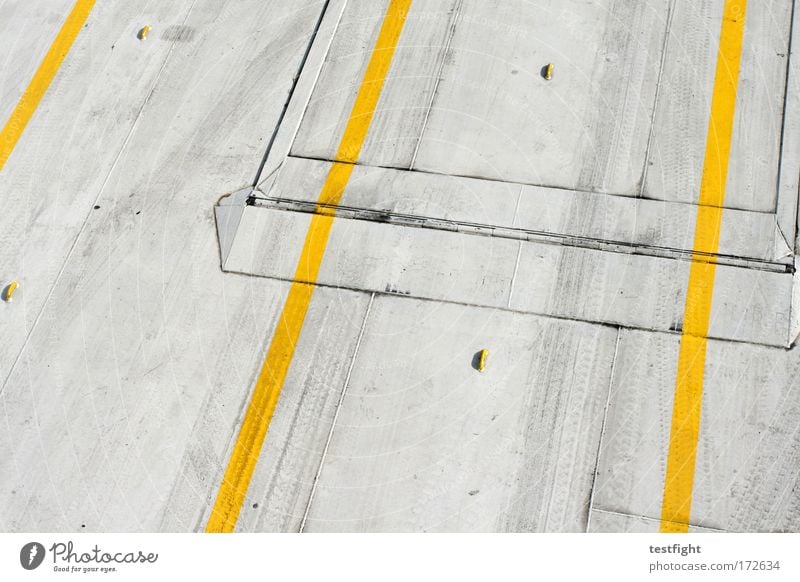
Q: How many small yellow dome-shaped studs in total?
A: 4